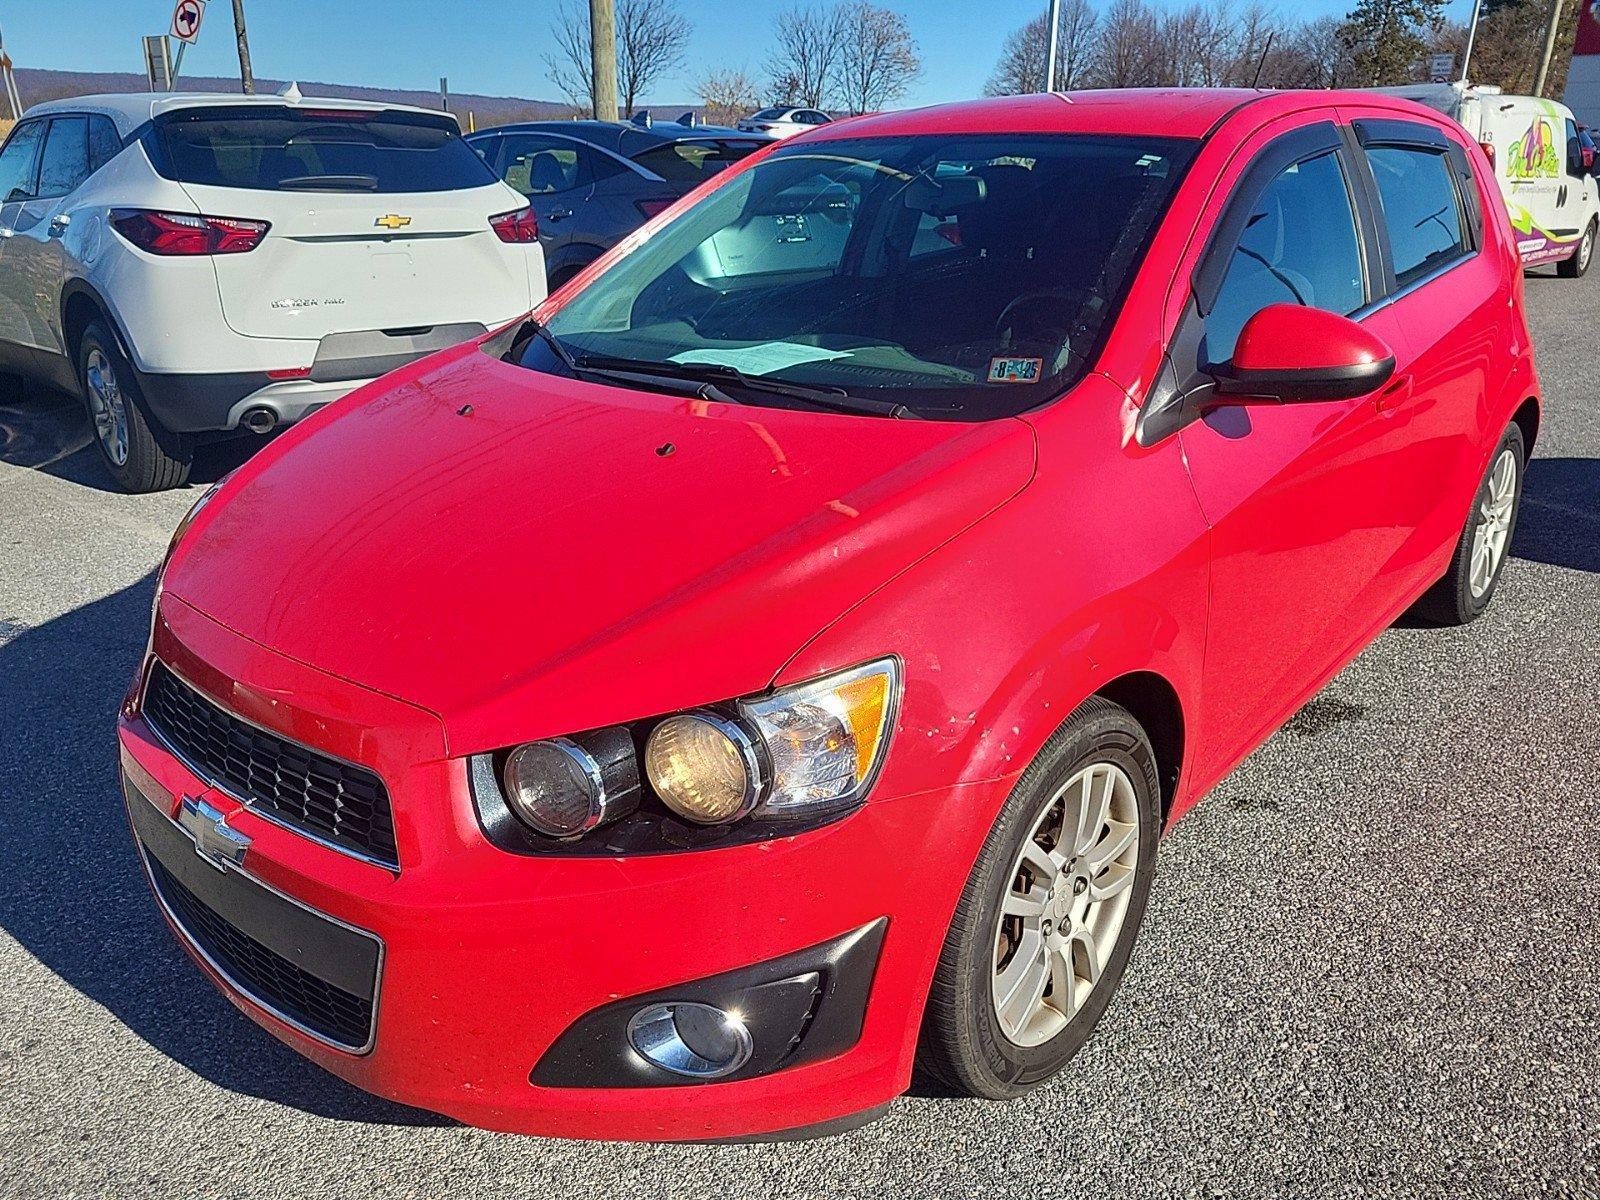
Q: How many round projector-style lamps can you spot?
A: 2